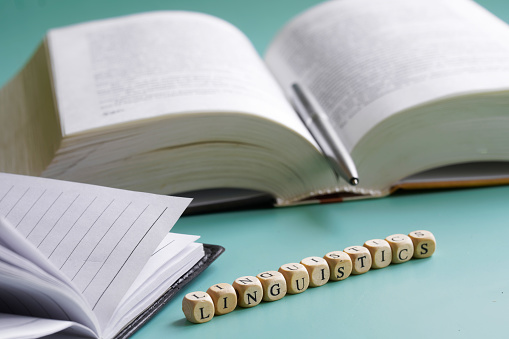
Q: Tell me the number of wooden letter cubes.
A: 11